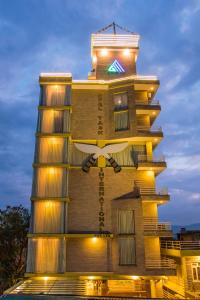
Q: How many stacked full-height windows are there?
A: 6